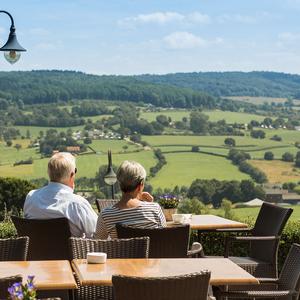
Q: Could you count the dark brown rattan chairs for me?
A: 9